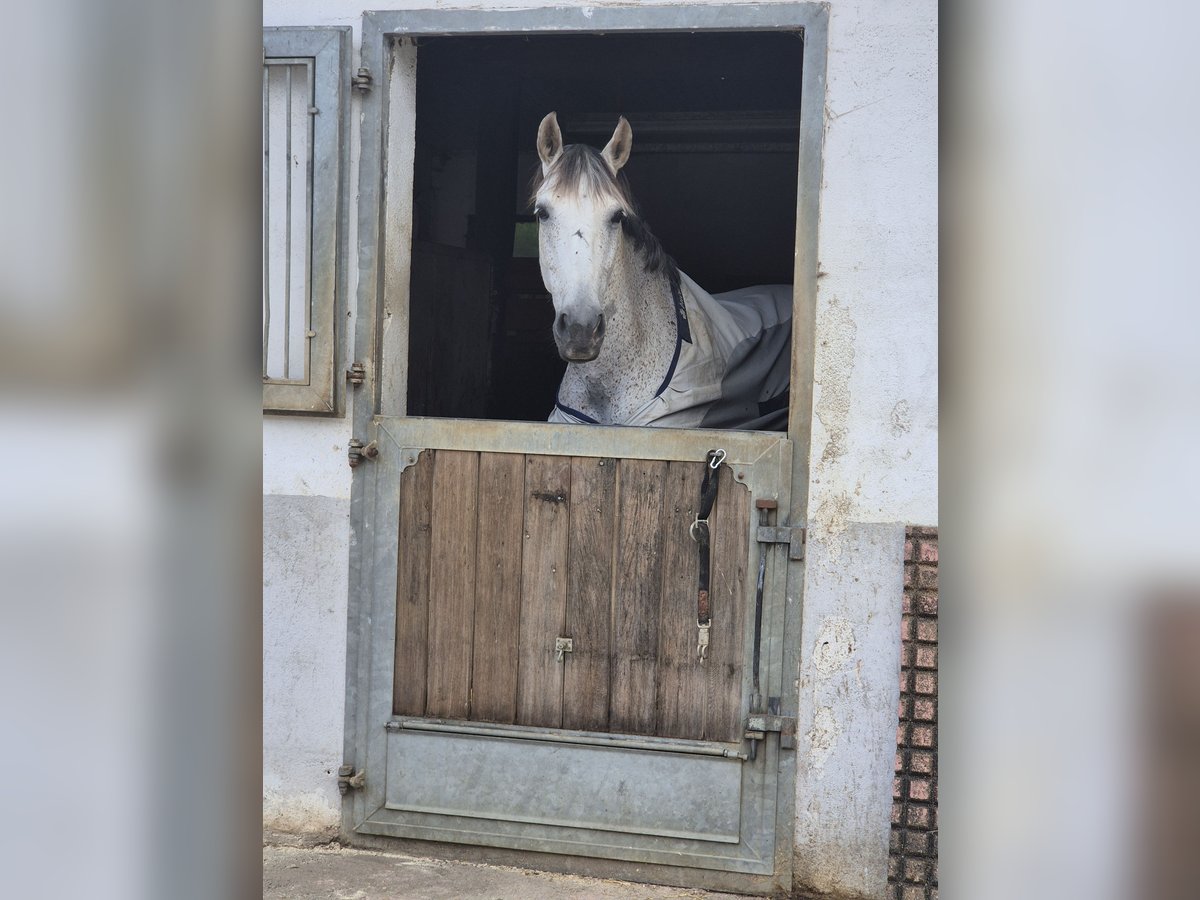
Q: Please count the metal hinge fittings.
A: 4